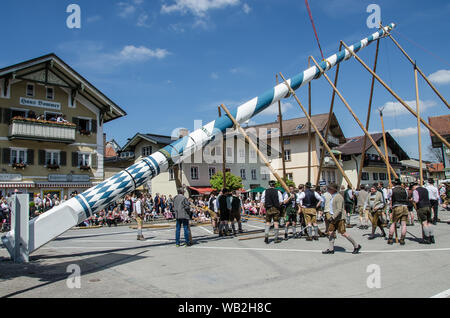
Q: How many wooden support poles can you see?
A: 12